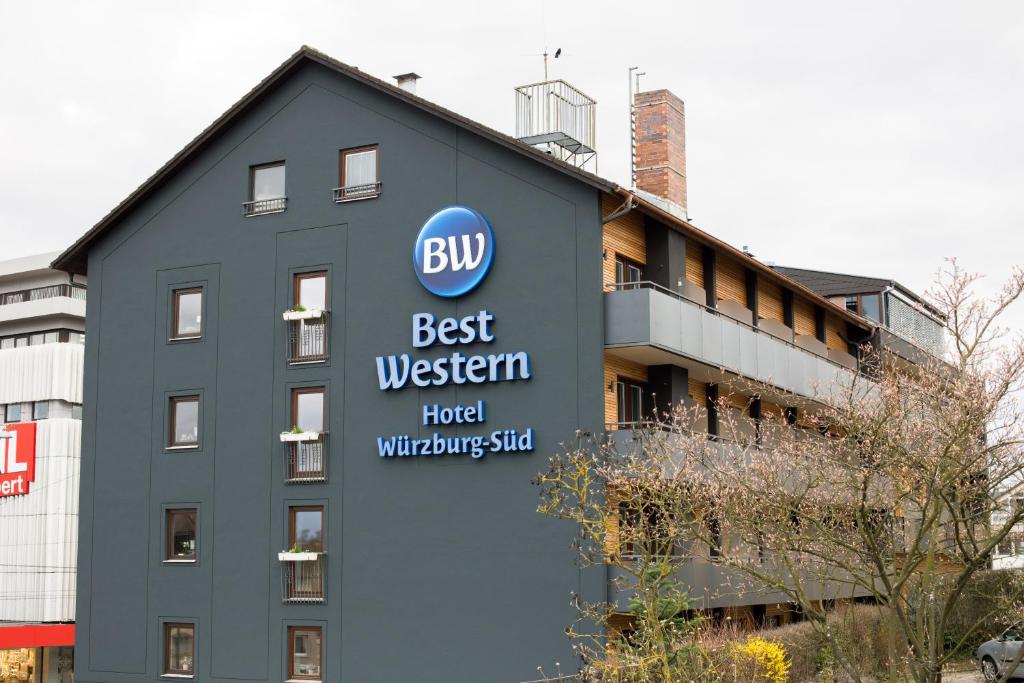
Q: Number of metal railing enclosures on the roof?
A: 1